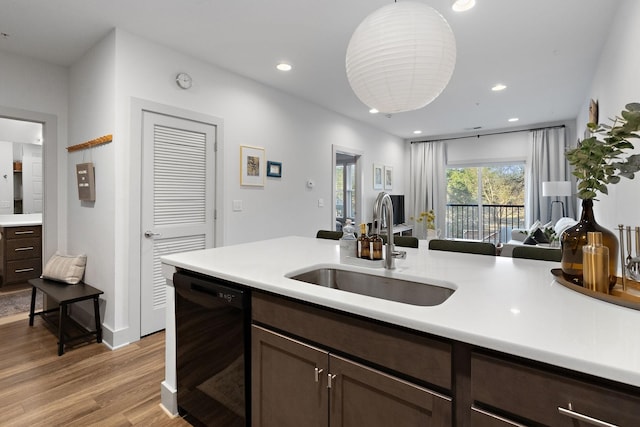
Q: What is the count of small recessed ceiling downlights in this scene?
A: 6